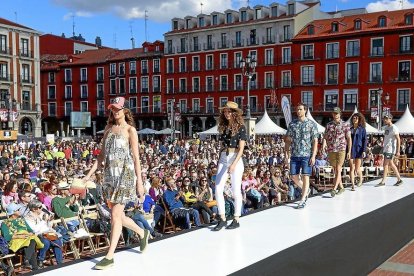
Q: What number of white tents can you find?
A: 5